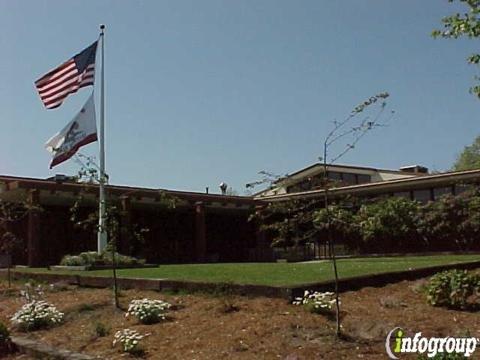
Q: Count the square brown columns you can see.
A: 3